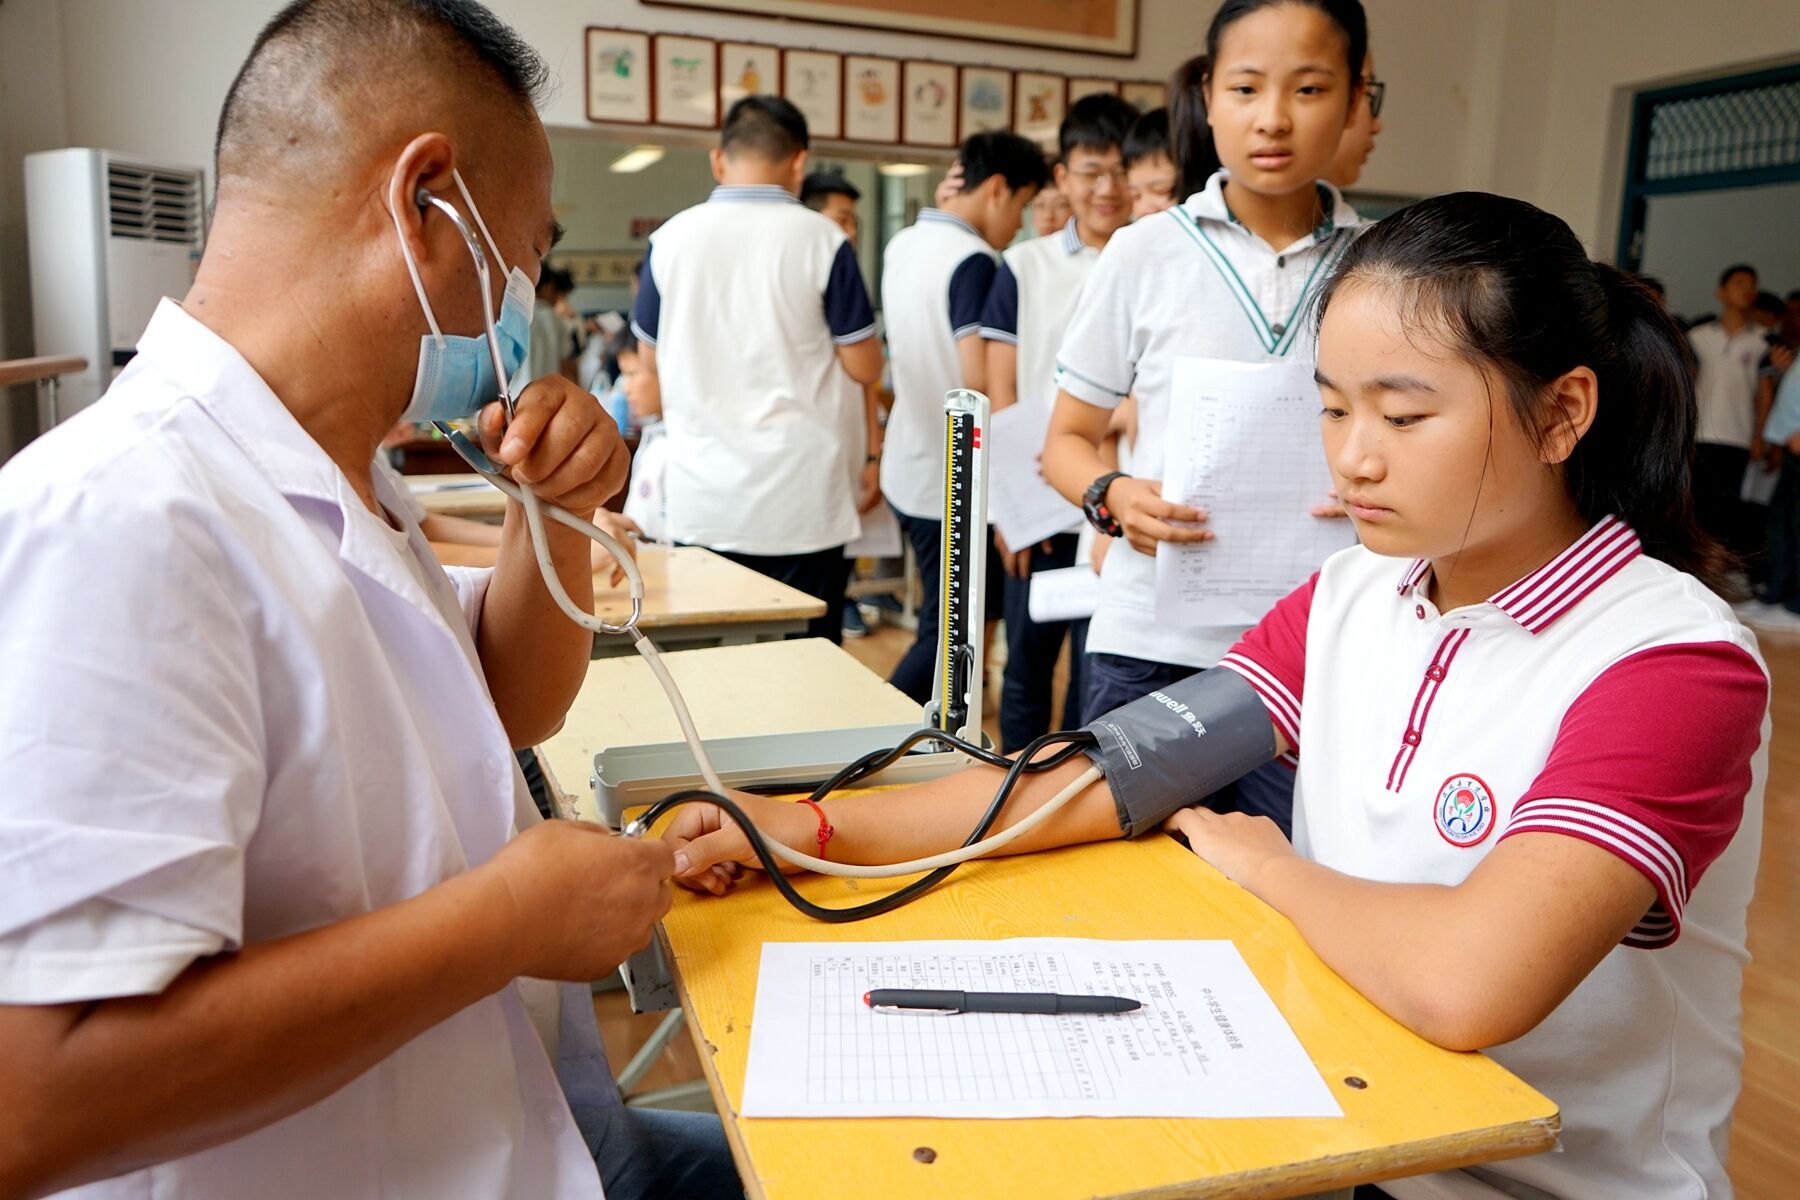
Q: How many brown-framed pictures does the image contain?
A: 11